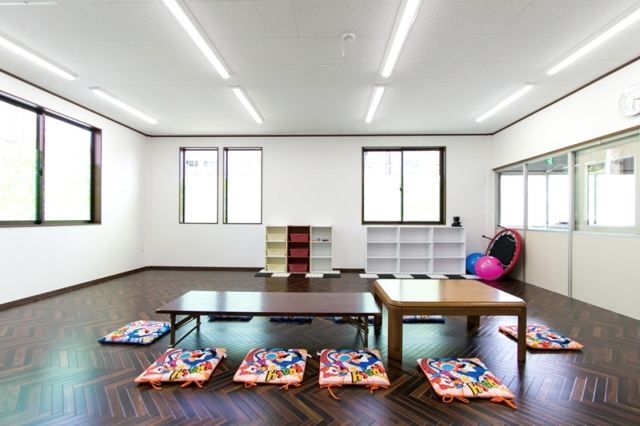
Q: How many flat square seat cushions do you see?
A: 10